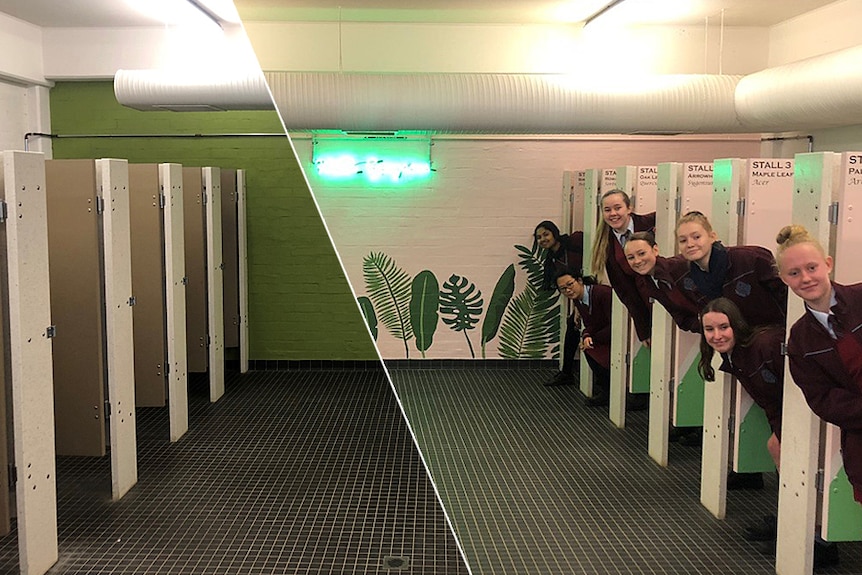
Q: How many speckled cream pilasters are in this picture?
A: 11